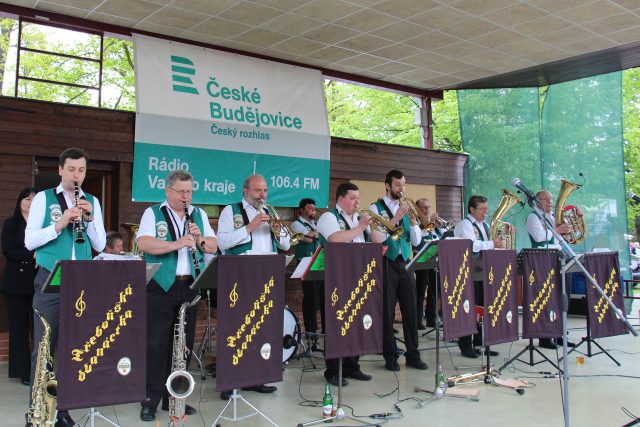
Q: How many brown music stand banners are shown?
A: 7